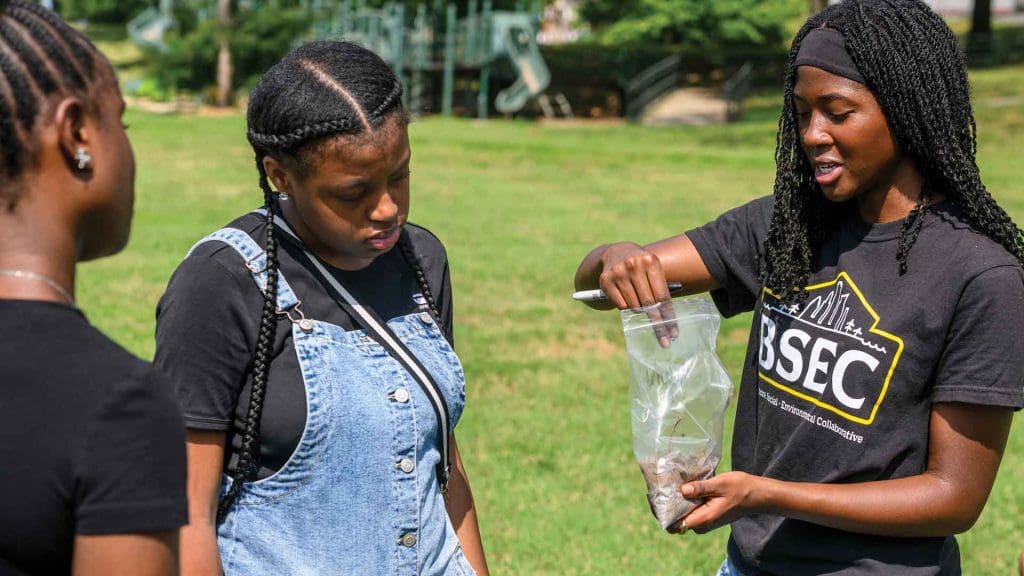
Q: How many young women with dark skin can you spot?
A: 3